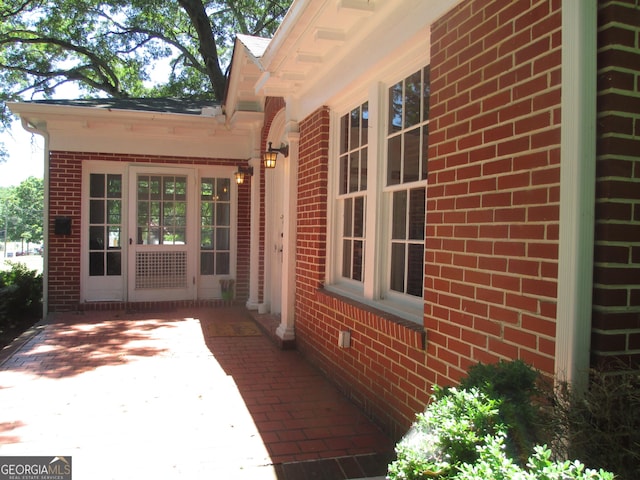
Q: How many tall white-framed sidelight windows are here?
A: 2